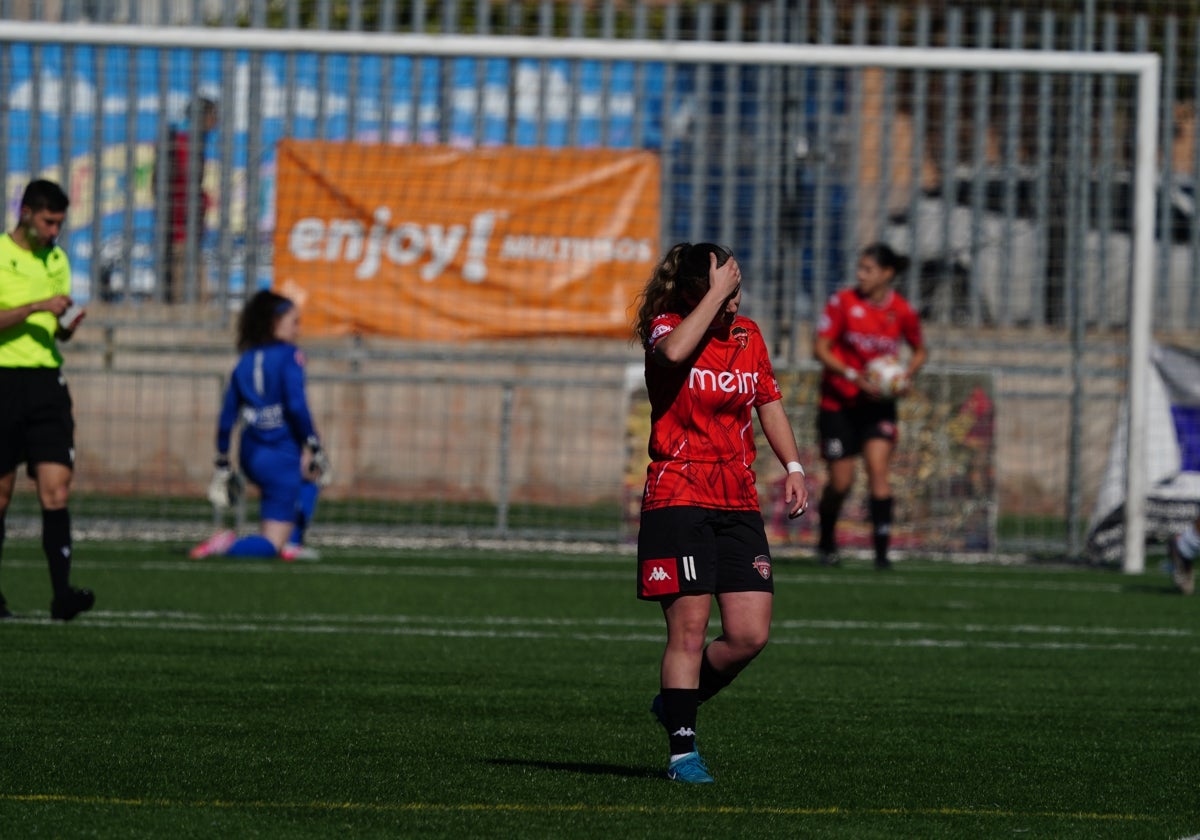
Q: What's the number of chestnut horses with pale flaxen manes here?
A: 0